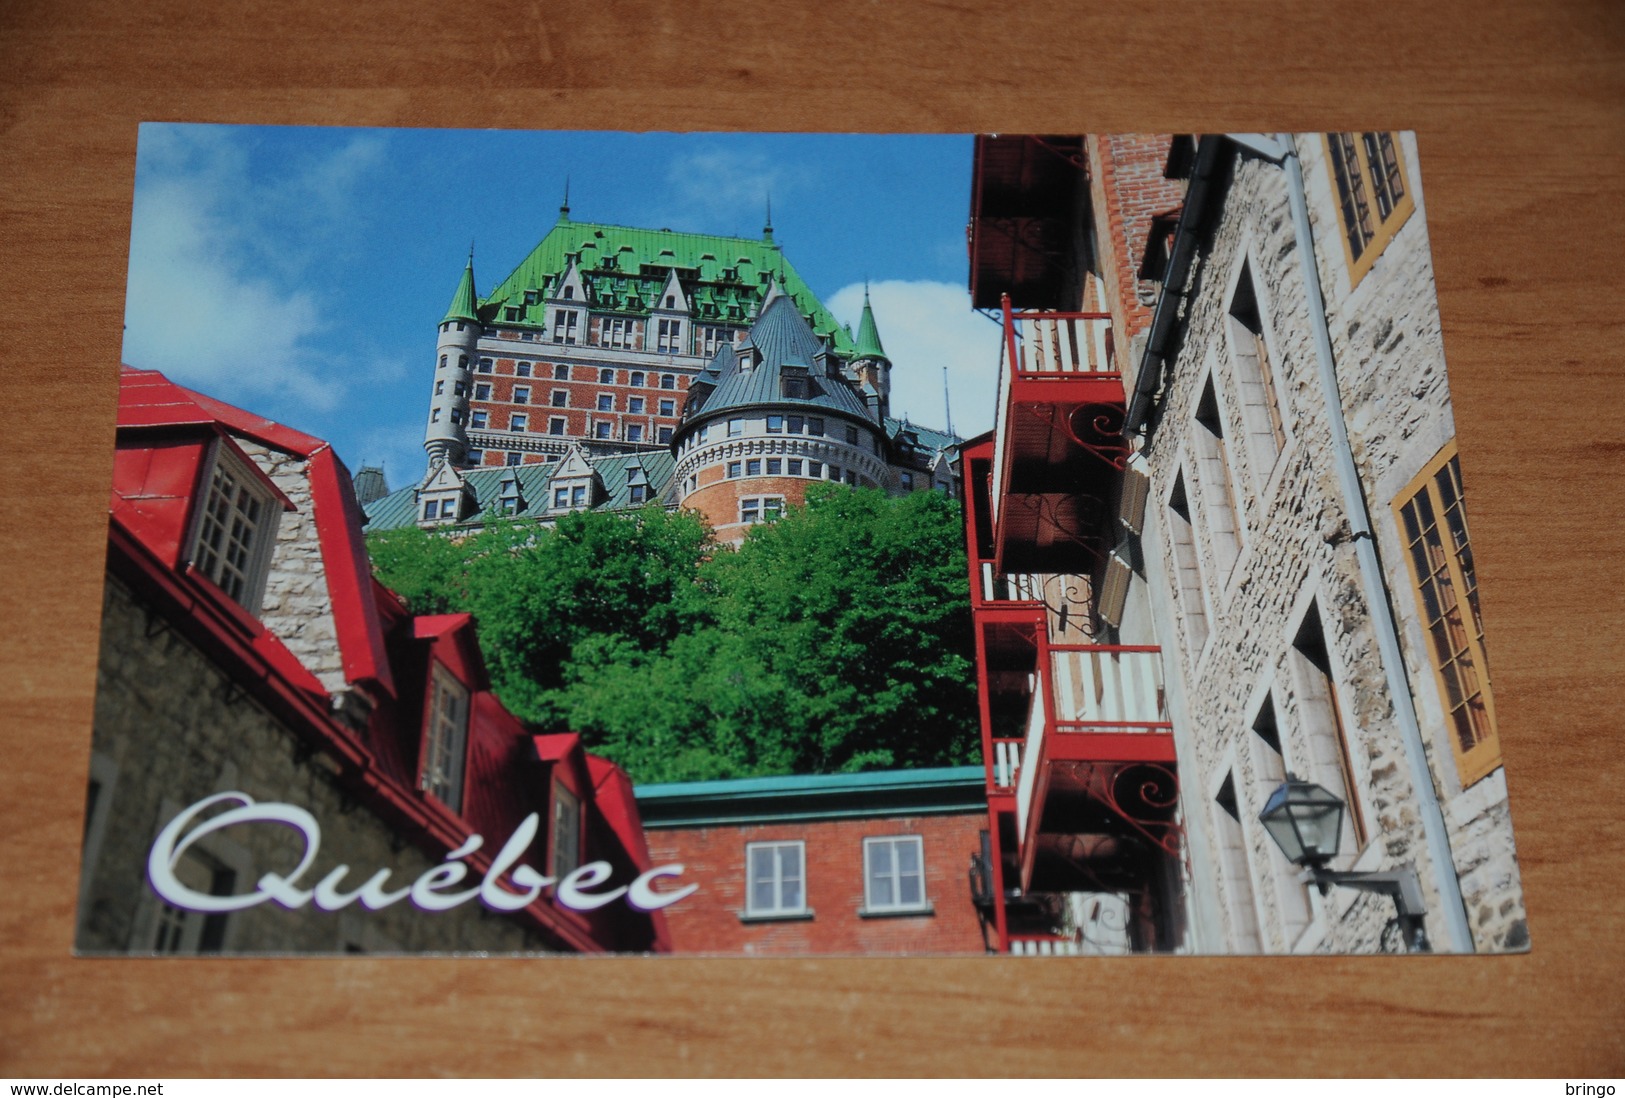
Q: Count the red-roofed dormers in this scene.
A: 3